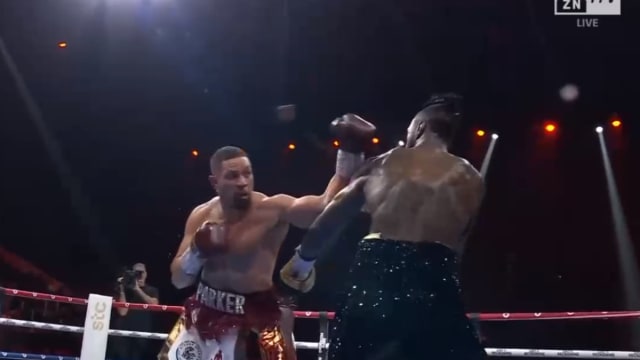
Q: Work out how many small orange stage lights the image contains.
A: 8